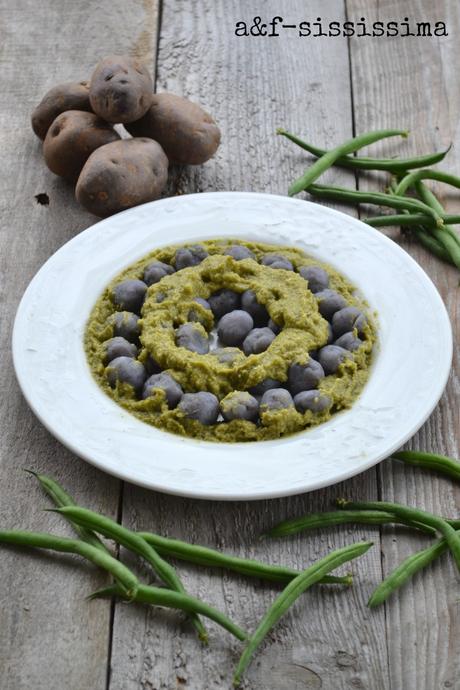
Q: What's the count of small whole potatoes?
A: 5